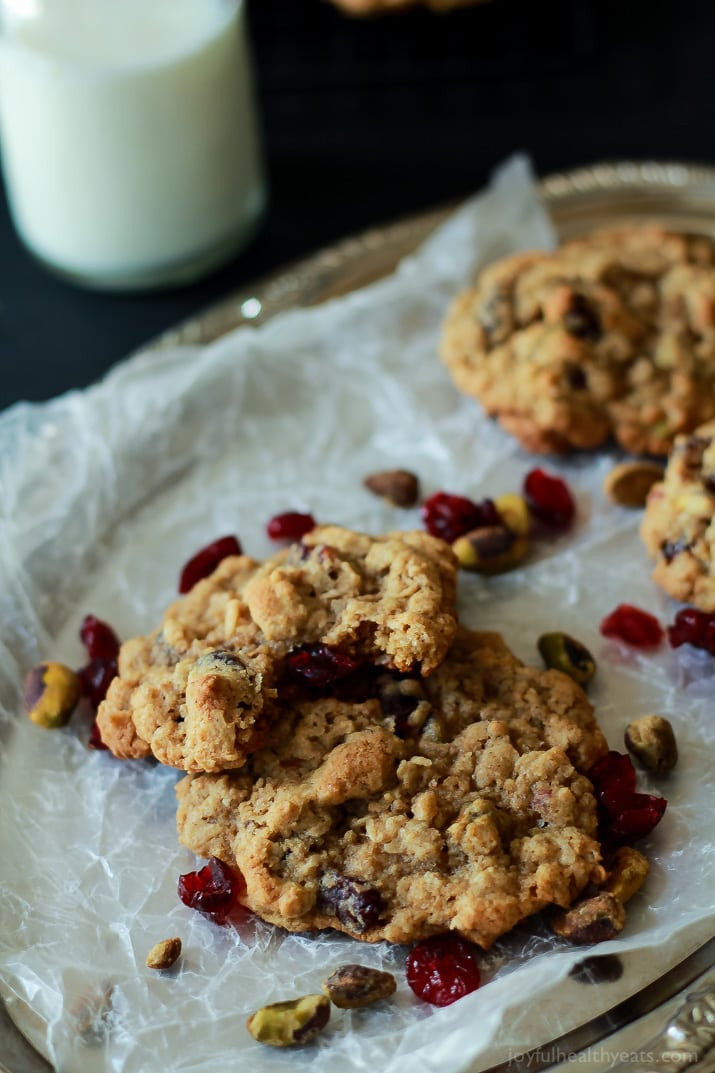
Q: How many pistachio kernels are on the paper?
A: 12